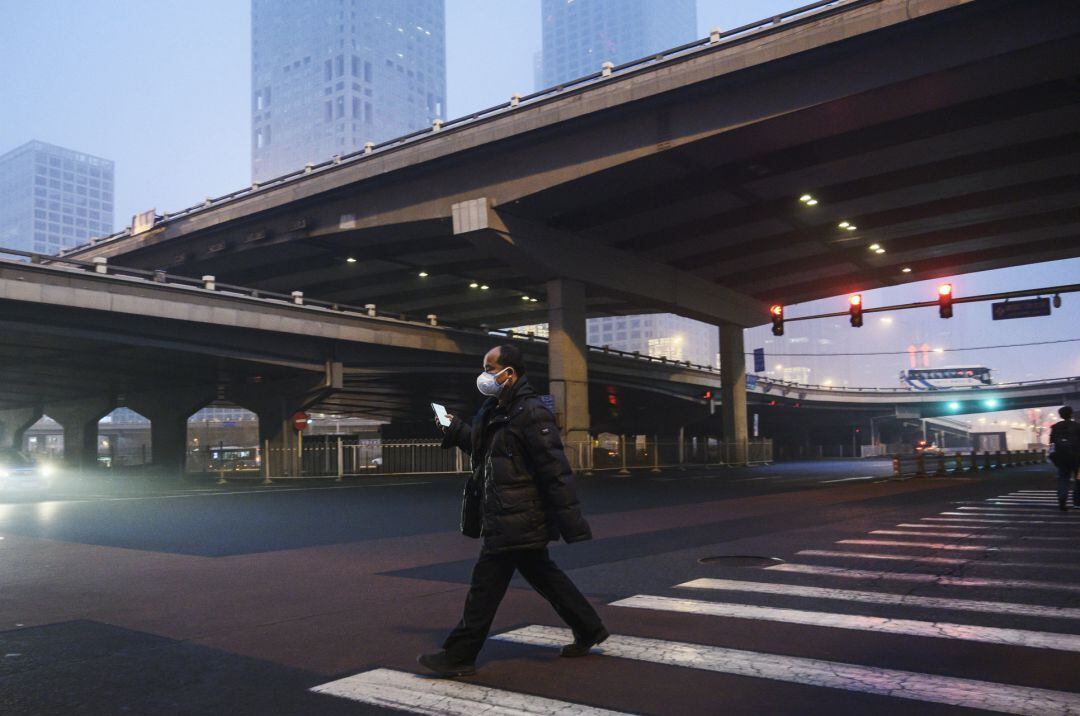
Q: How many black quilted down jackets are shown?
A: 1